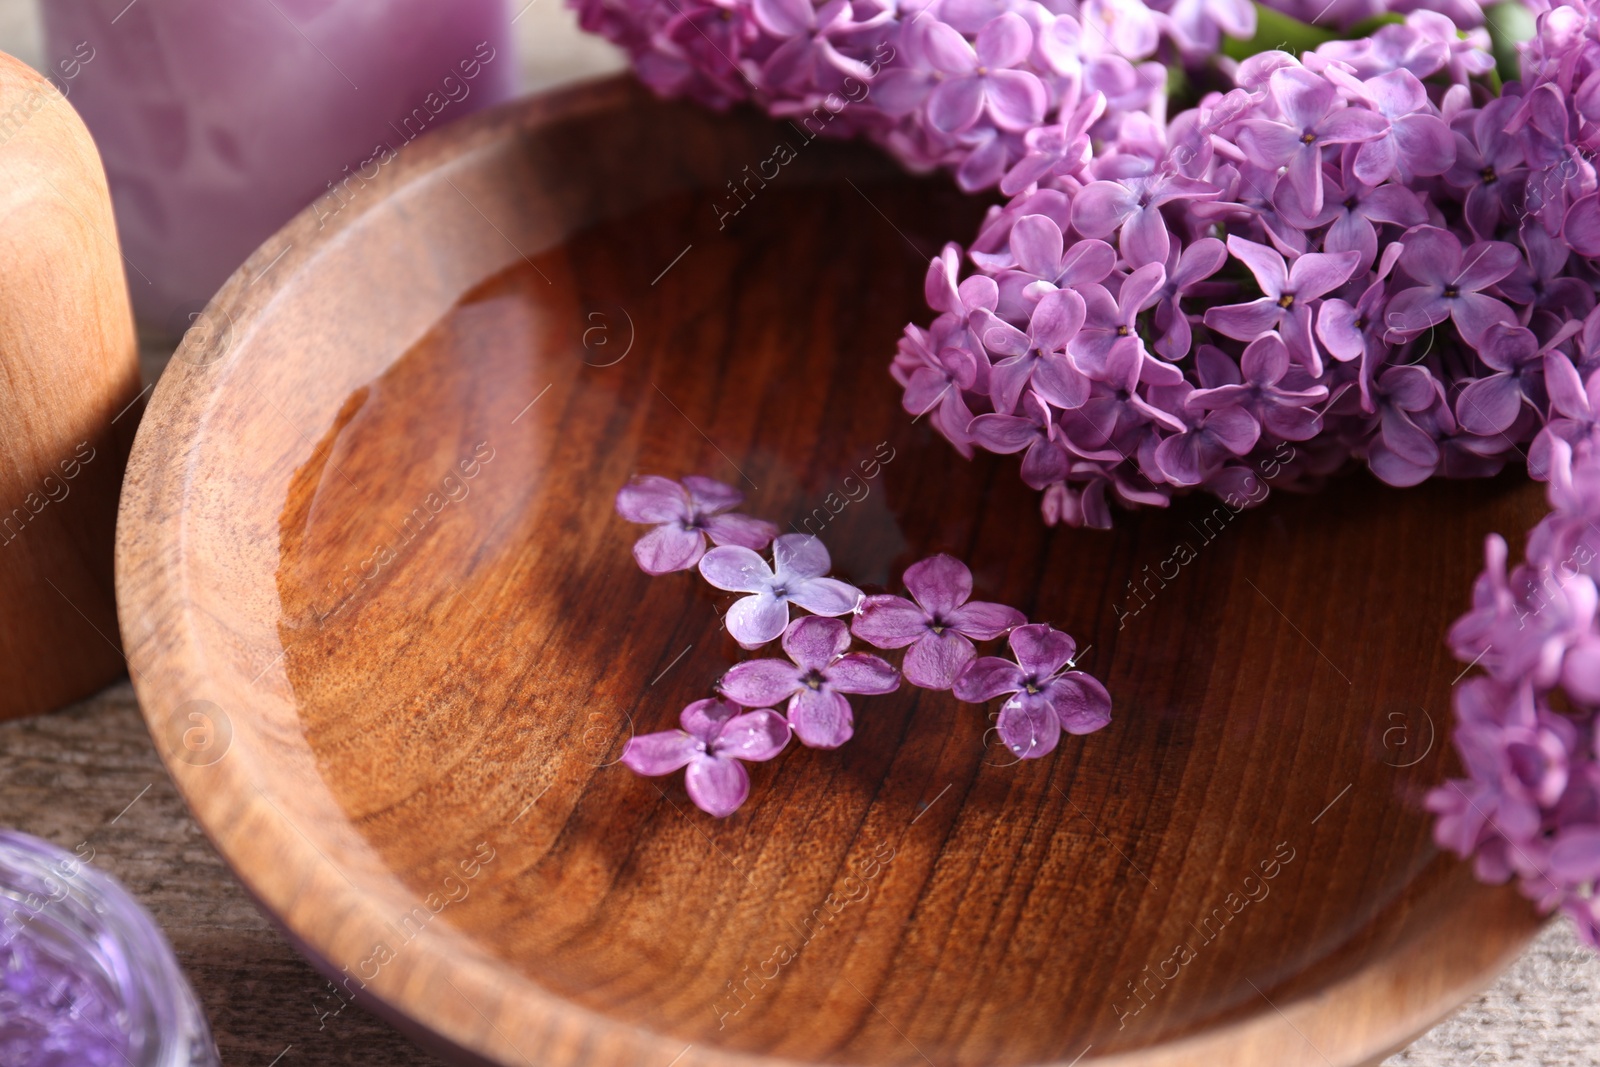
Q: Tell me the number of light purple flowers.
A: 1